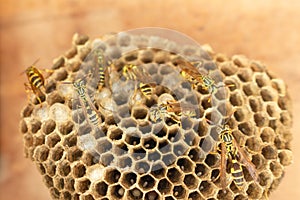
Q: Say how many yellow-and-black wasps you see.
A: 7